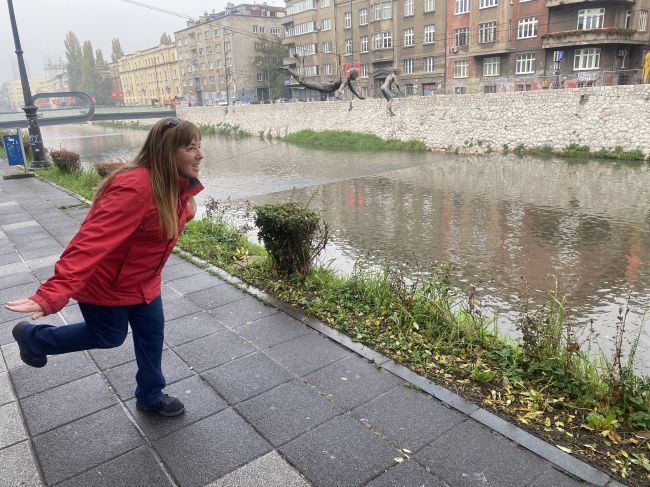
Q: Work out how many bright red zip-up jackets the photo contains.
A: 1